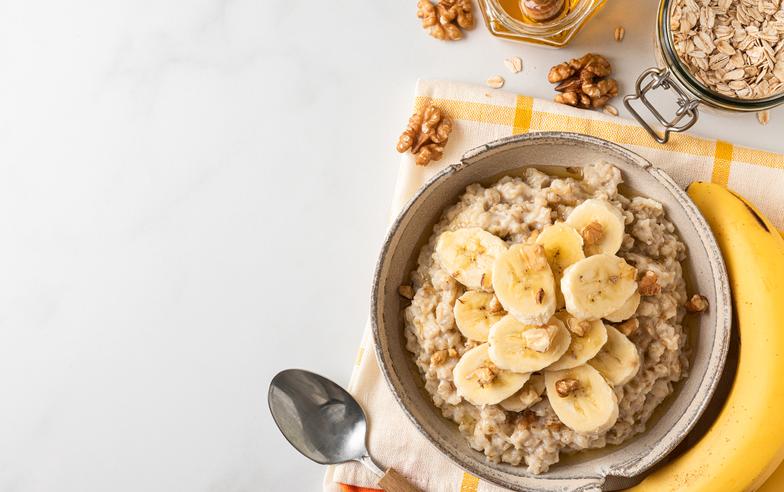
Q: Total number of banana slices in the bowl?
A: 13